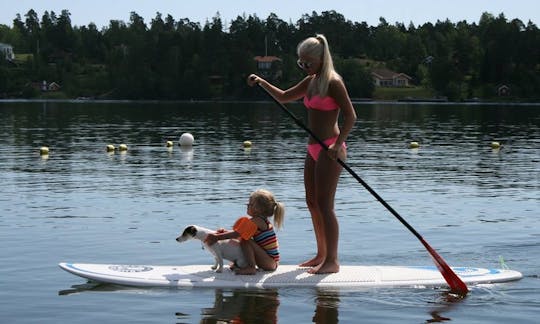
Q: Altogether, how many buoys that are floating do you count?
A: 8